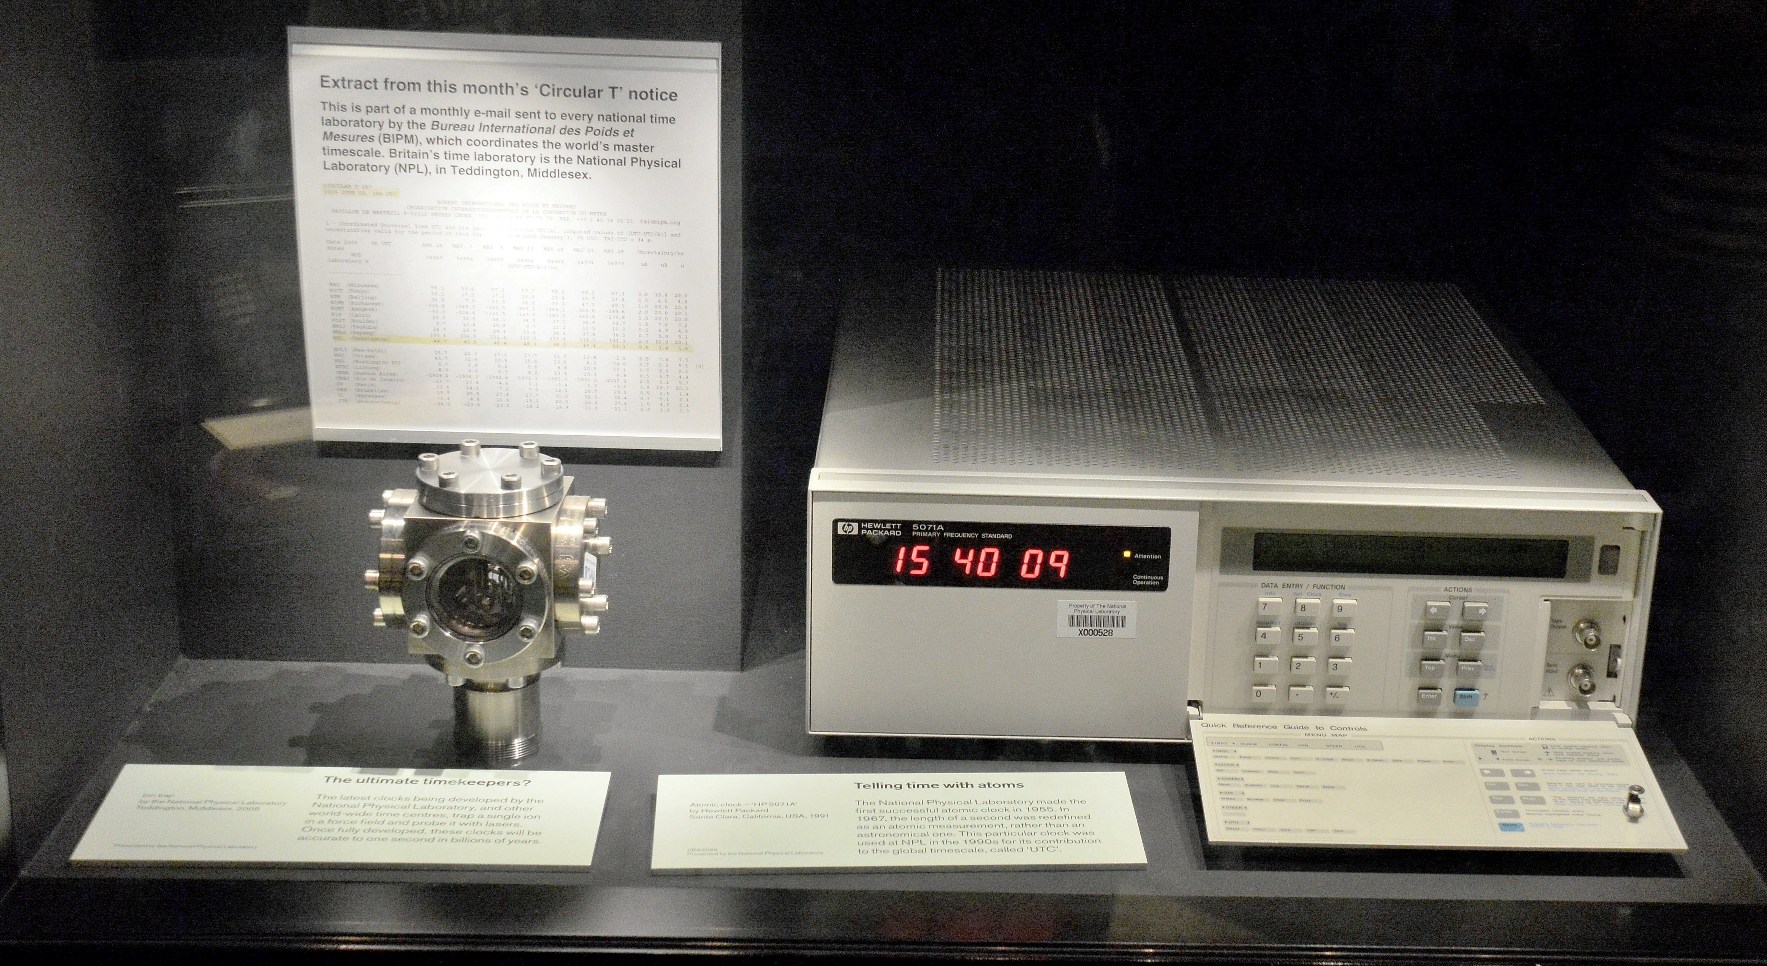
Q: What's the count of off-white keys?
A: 12